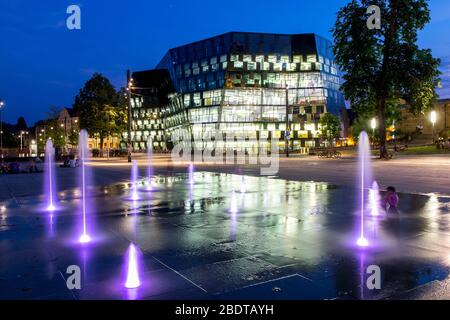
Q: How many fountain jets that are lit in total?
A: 10